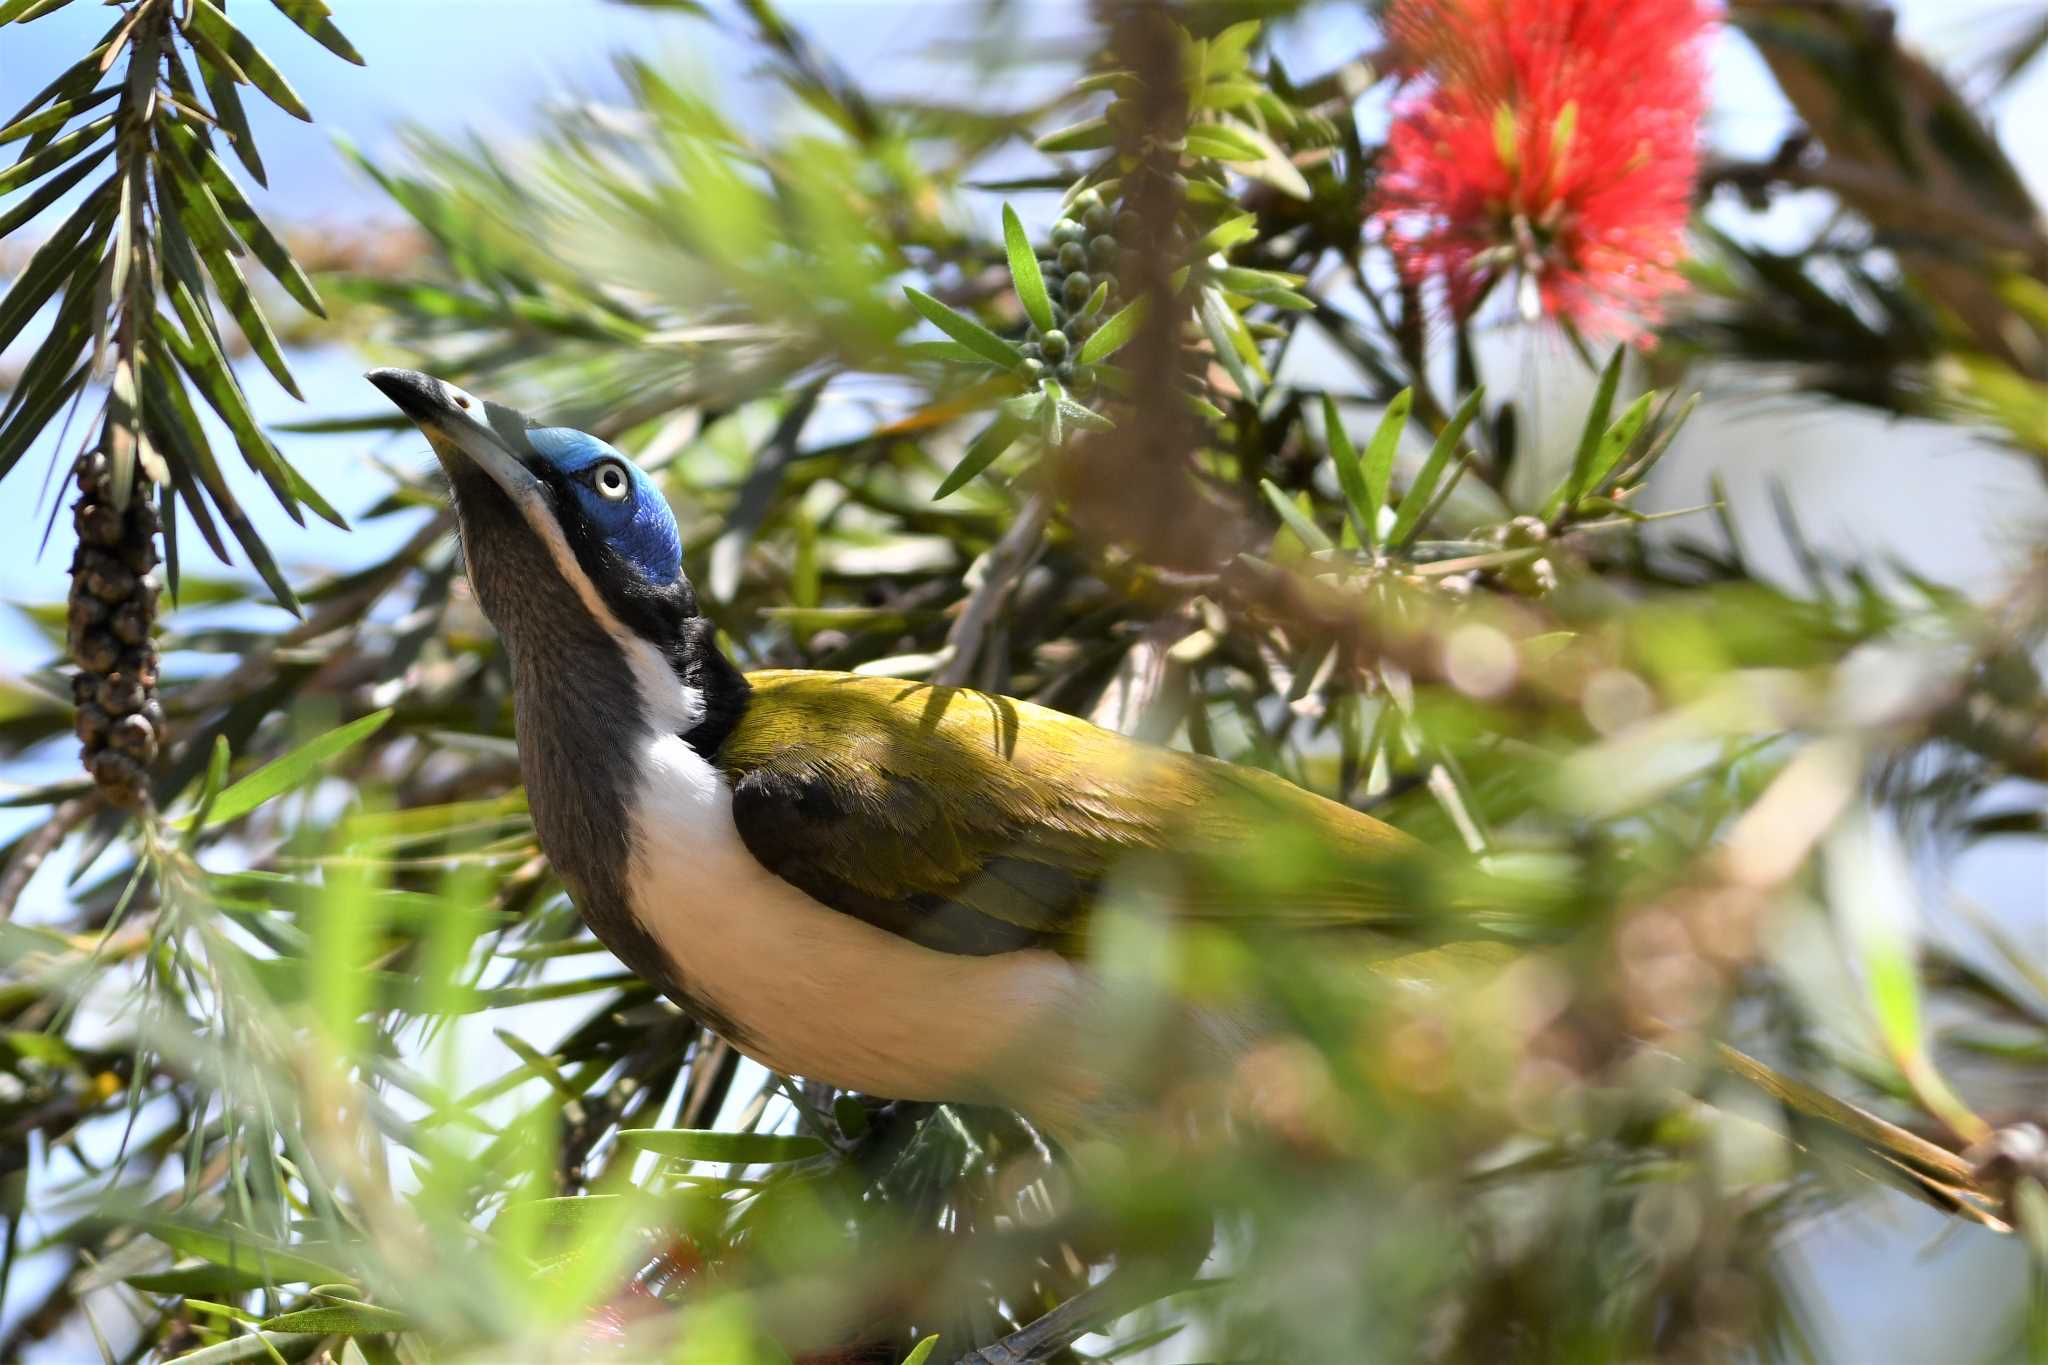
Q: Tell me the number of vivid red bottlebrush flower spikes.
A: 1